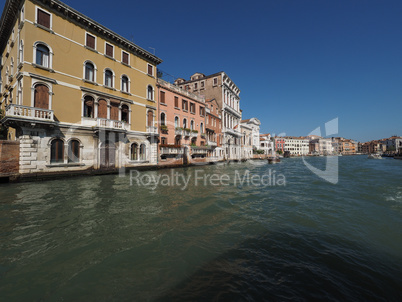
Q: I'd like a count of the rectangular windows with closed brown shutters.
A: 7